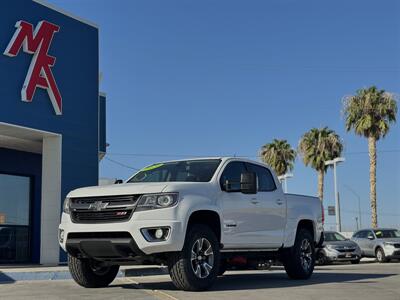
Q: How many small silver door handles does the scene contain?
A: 2